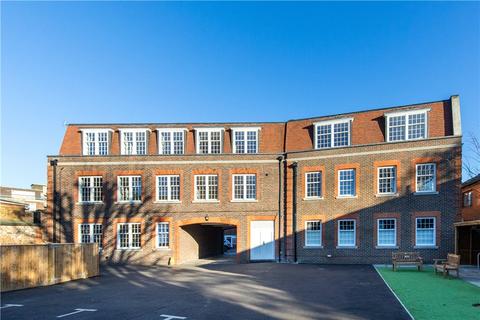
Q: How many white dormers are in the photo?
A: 7